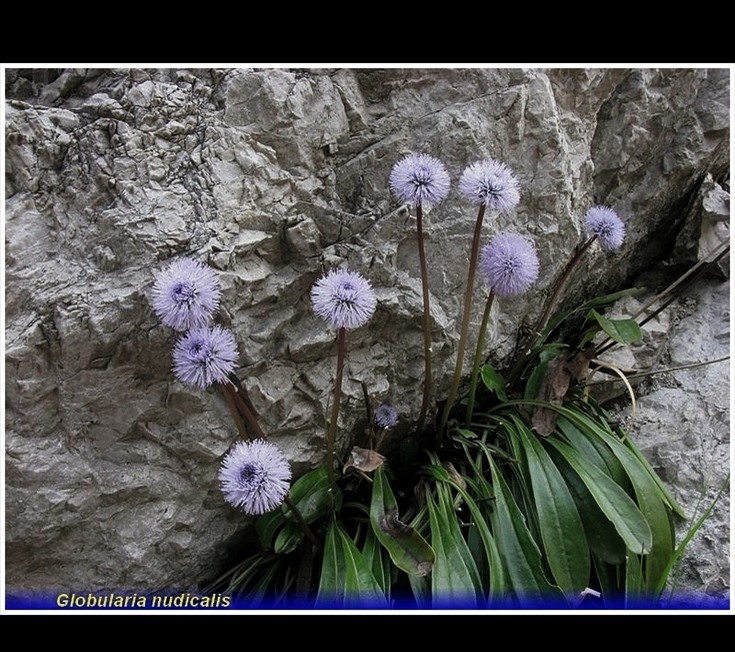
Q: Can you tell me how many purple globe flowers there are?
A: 9